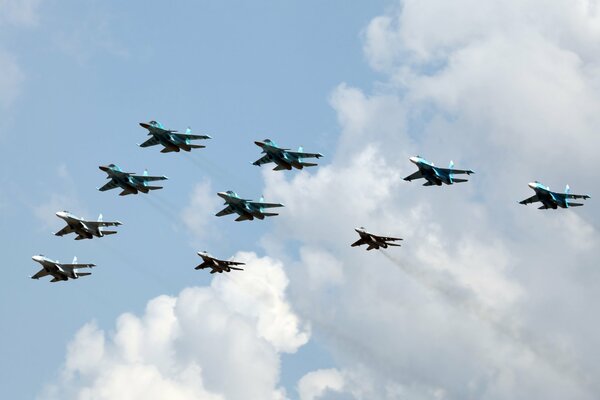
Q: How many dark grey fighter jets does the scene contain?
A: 2